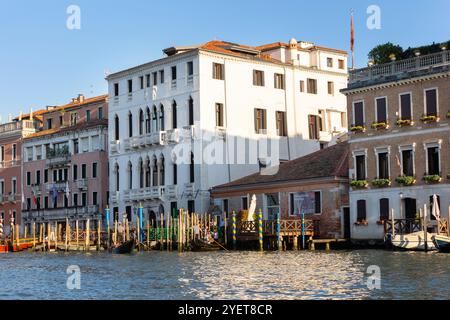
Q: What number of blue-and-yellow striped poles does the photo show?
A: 2